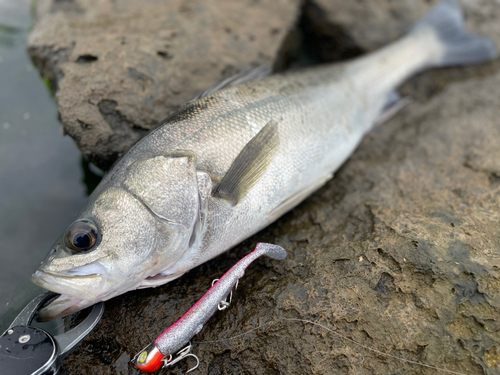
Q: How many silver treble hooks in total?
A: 2